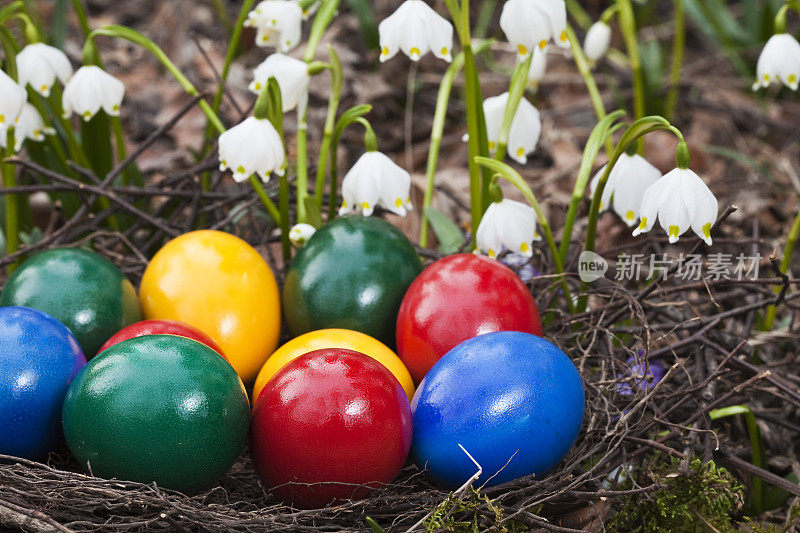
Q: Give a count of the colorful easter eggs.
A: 10